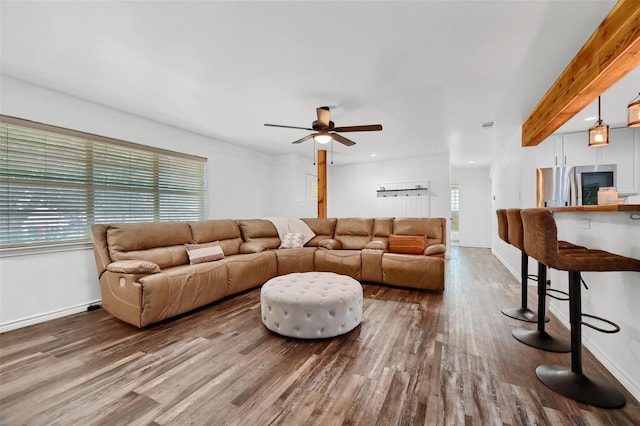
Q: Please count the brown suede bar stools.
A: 3